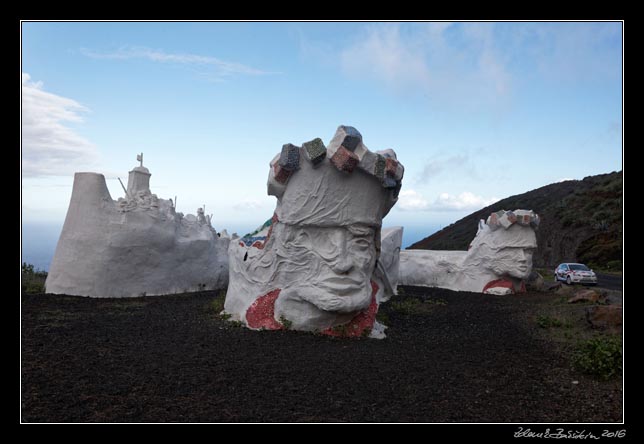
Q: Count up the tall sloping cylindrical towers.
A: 1